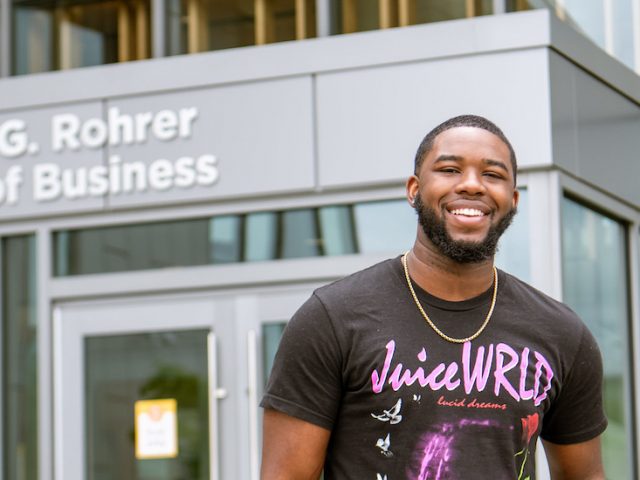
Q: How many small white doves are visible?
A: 4